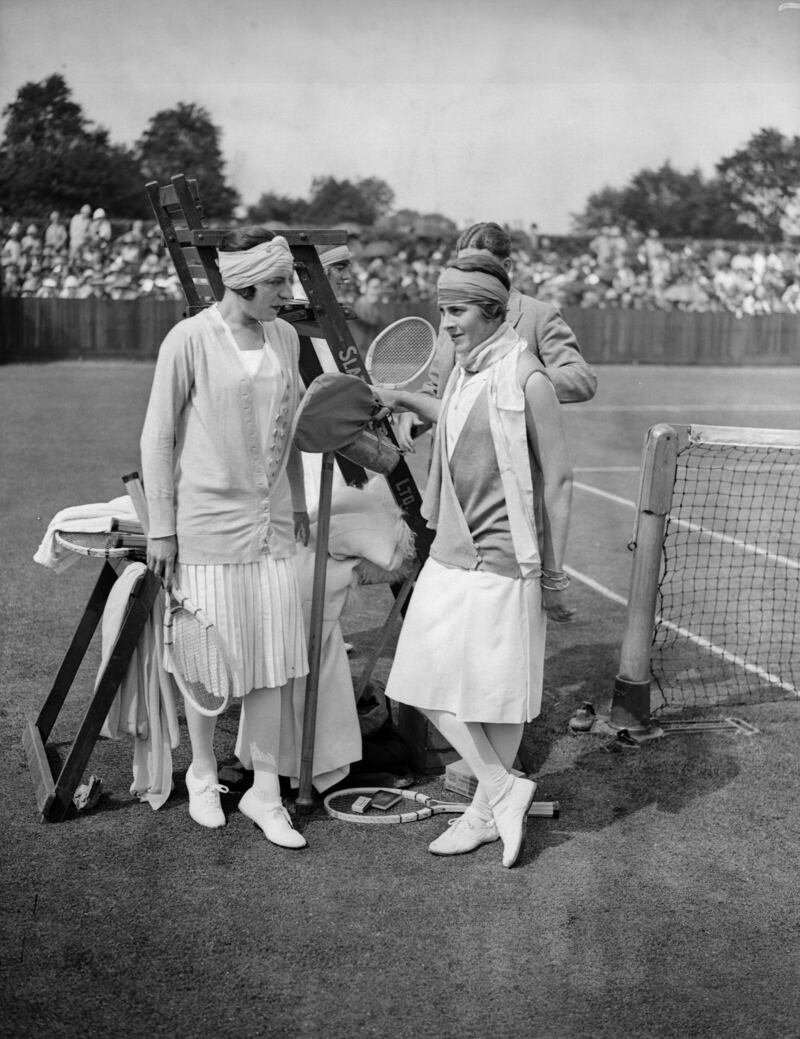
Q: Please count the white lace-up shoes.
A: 4